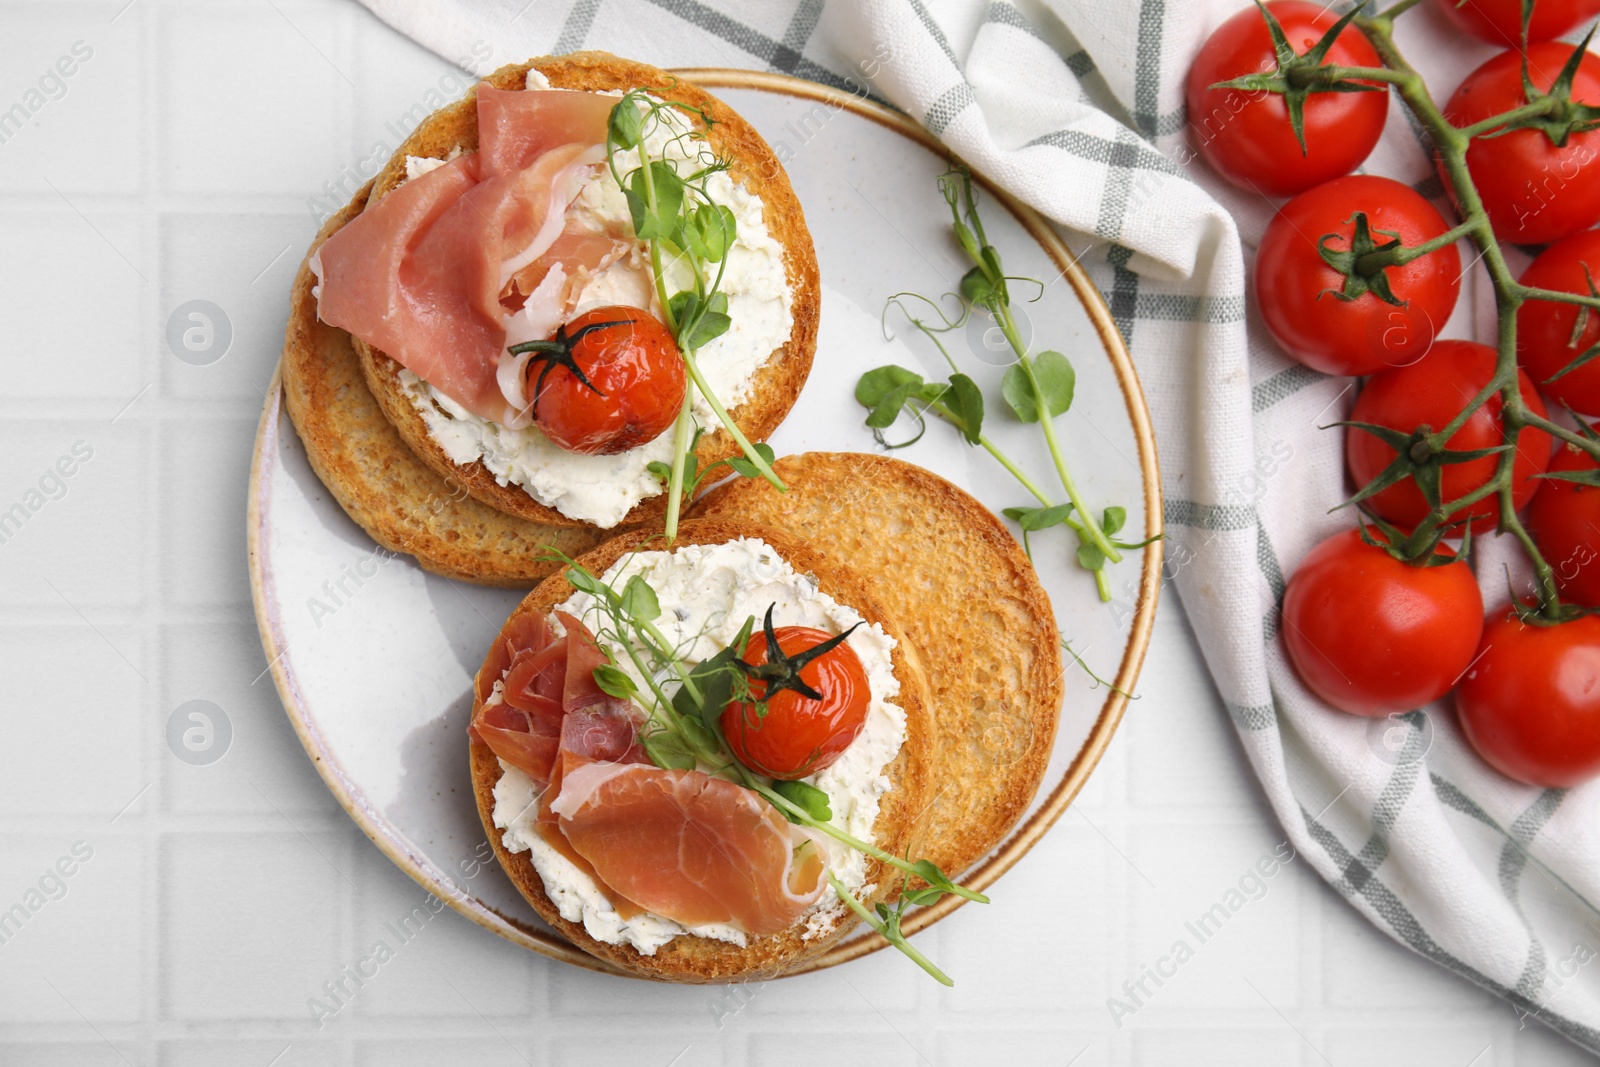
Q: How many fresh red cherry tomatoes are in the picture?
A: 9